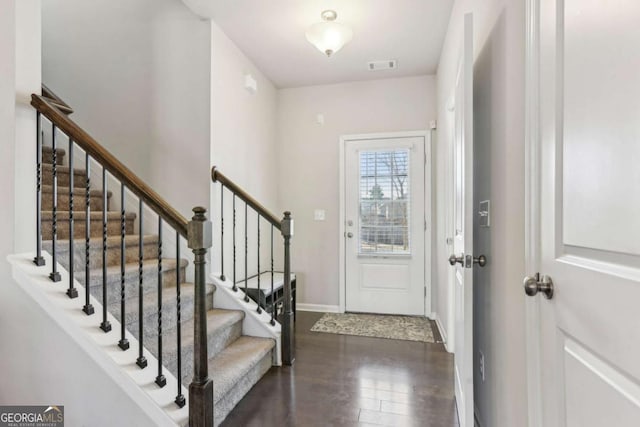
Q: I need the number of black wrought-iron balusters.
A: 14